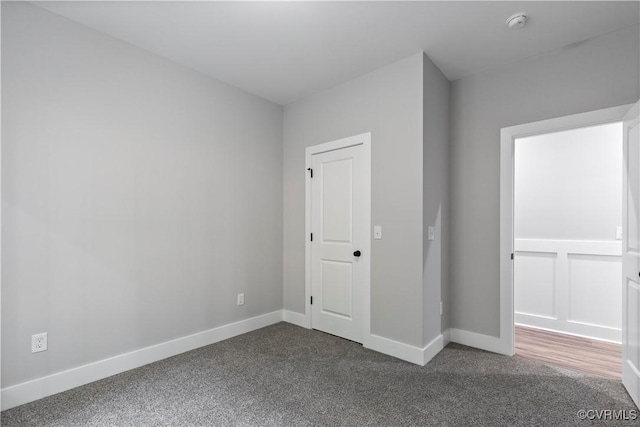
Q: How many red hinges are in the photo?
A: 0